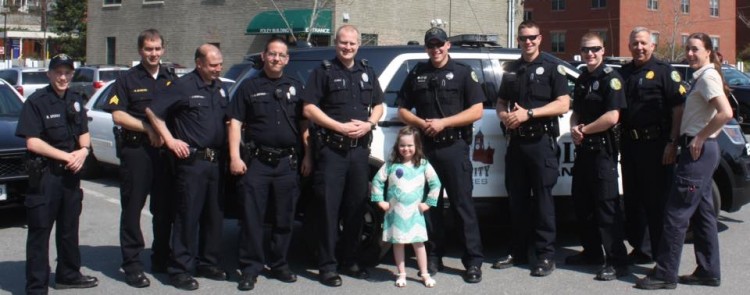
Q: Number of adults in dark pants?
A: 10